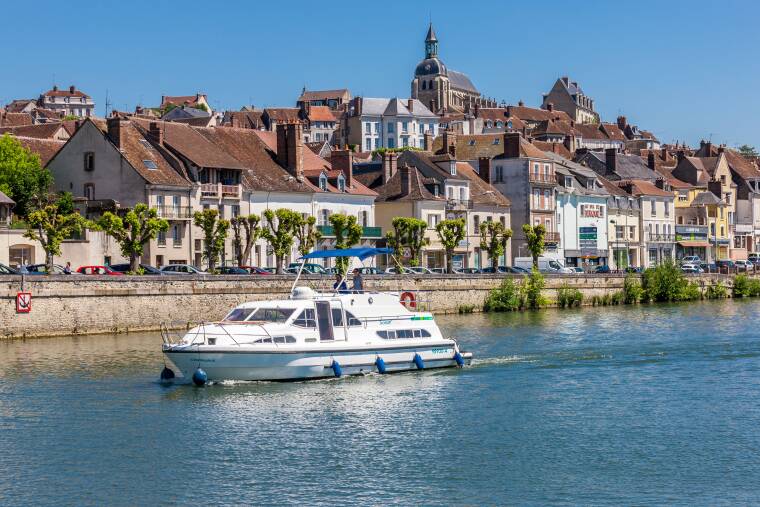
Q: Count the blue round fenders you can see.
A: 2